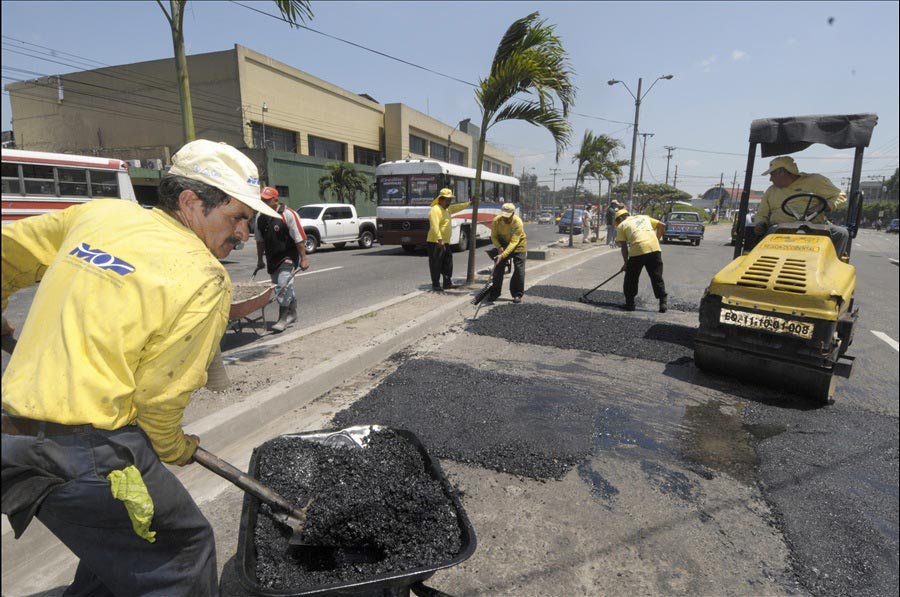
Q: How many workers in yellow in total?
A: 5